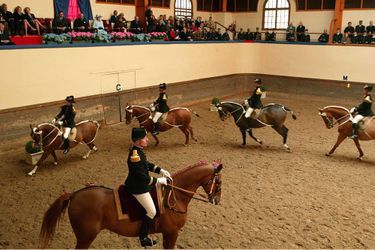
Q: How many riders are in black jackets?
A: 5